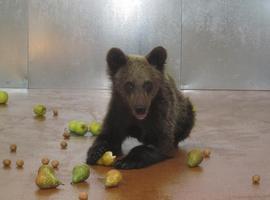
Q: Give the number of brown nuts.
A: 11